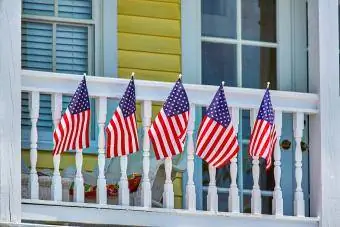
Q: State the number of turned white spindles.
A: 13